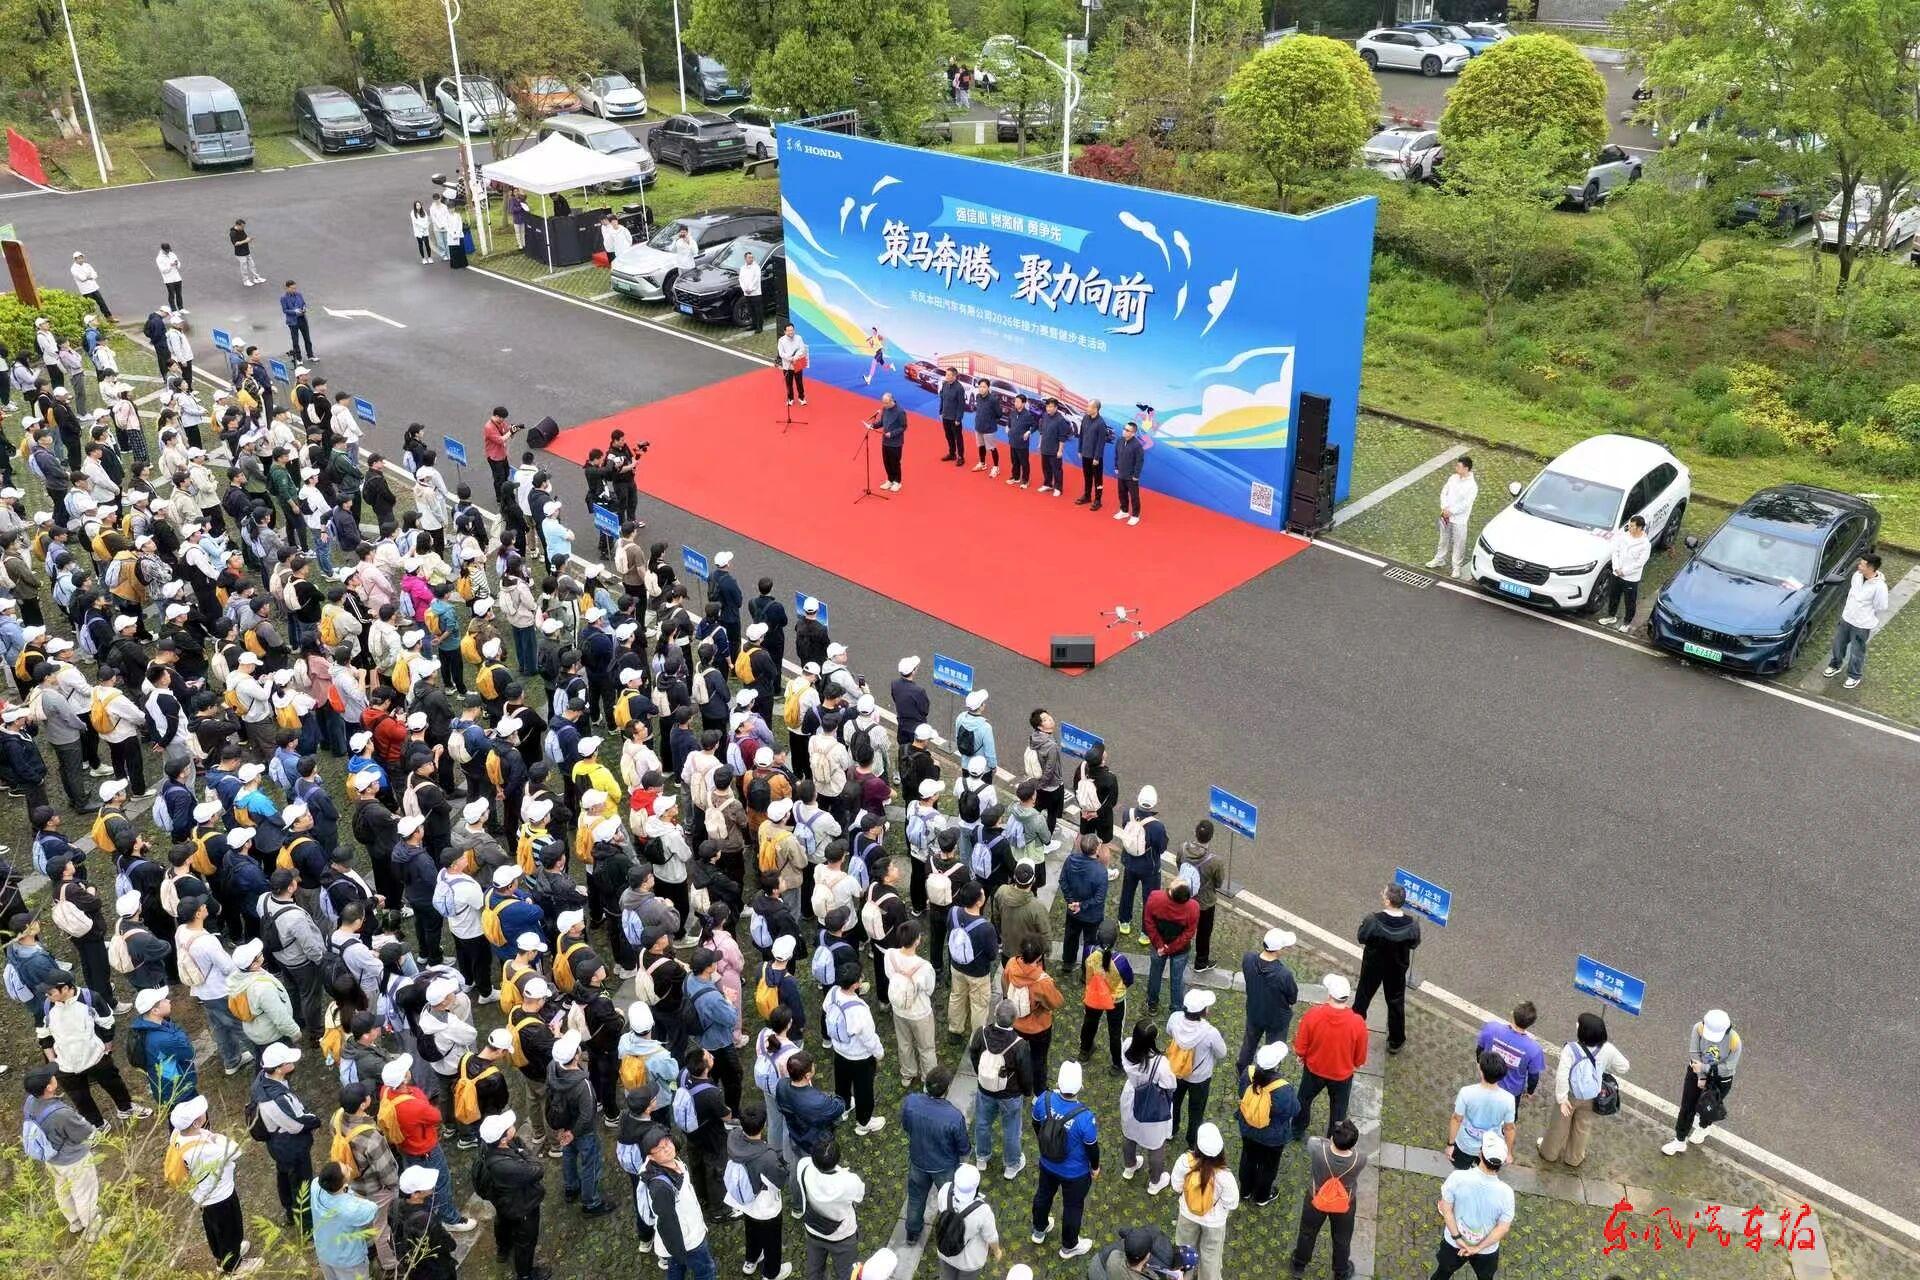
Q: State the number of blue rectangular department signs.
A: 12